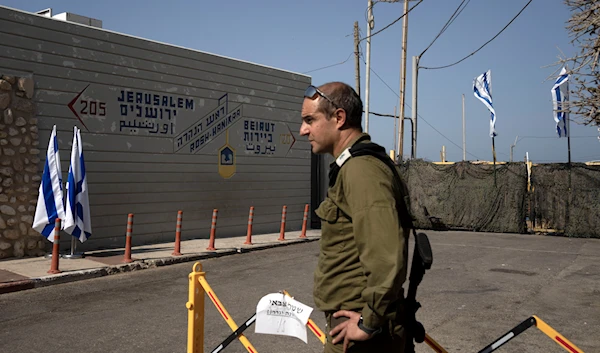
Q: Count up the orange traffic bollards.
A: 7